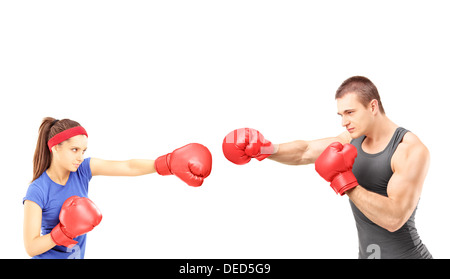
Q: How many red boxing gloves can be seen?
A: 4